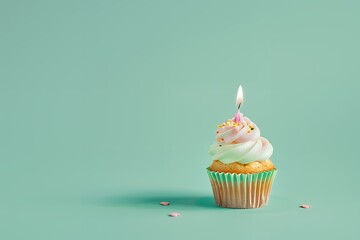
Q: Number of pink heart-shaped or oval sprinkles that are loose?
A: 3